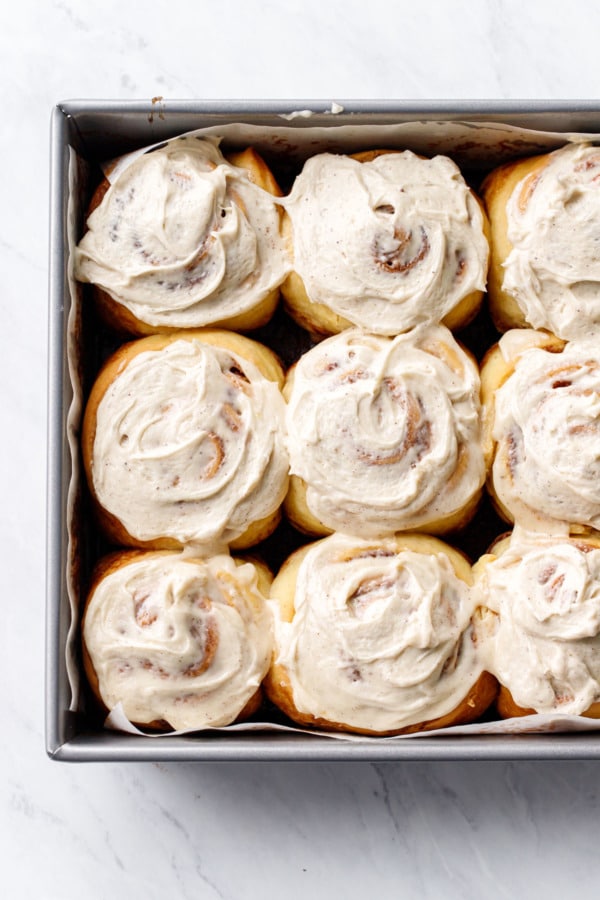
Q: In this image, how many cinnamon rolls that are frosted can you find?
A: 9